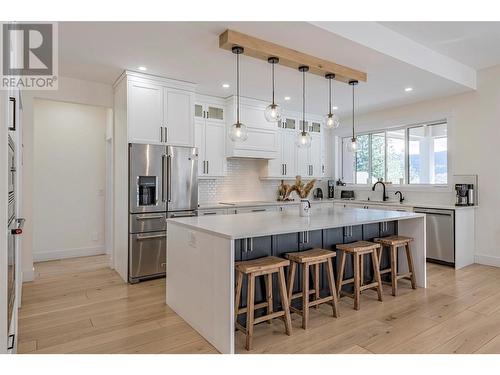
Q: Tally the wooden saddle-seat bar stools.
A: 4